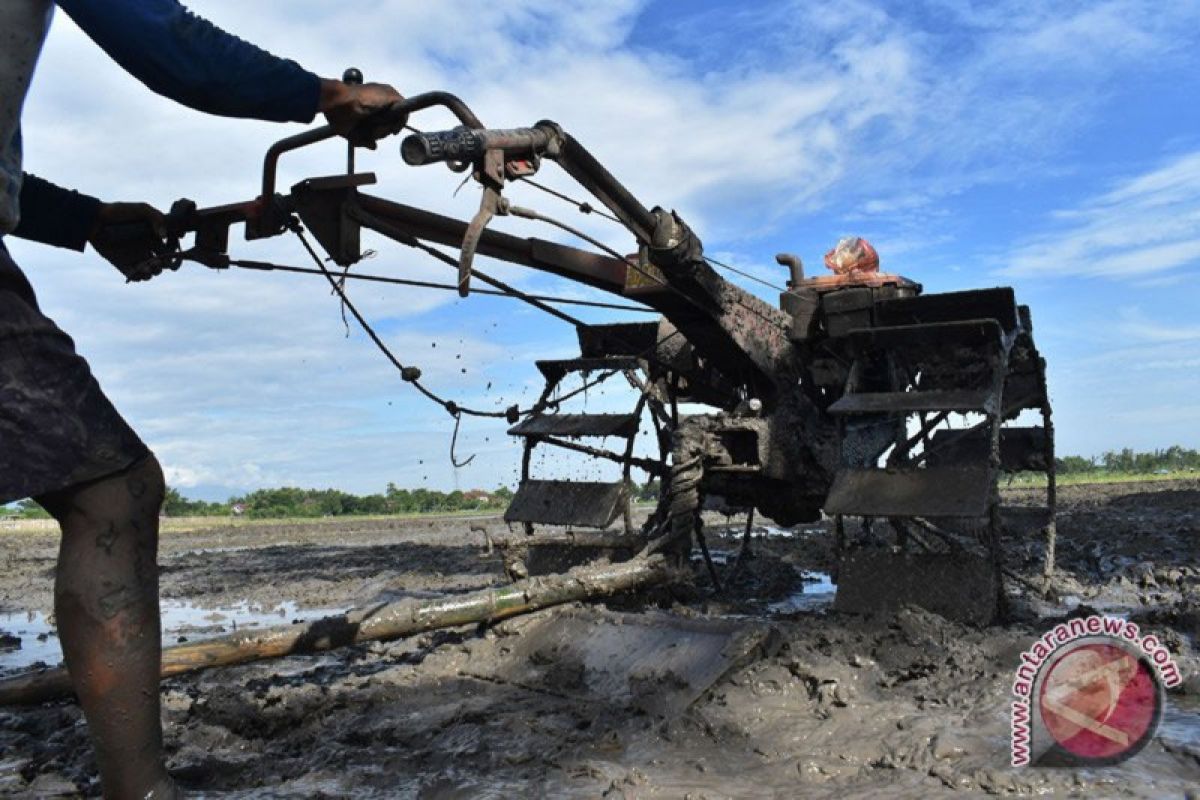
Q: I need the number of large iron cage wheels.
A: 2